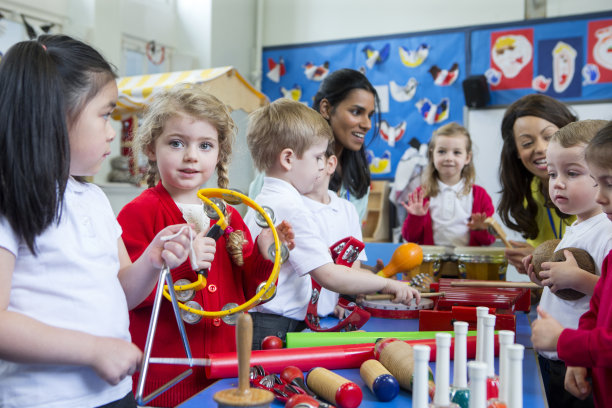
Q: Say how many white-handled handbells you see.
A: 8